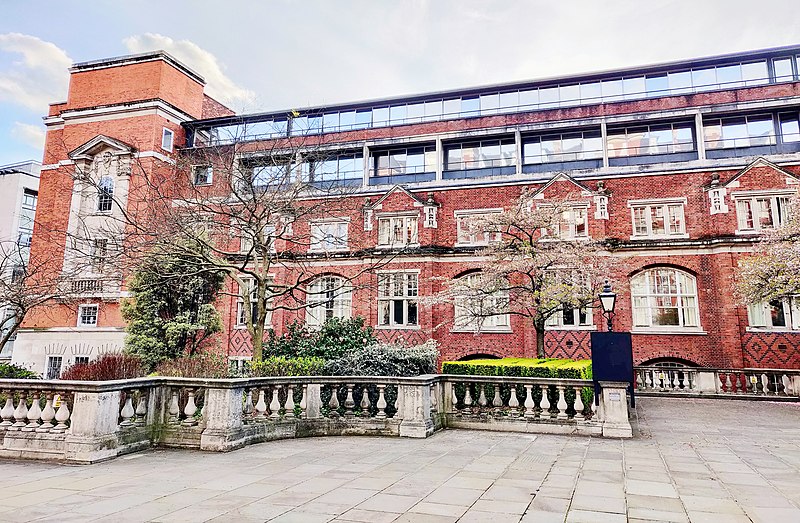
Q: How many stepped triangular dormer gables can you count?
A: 3